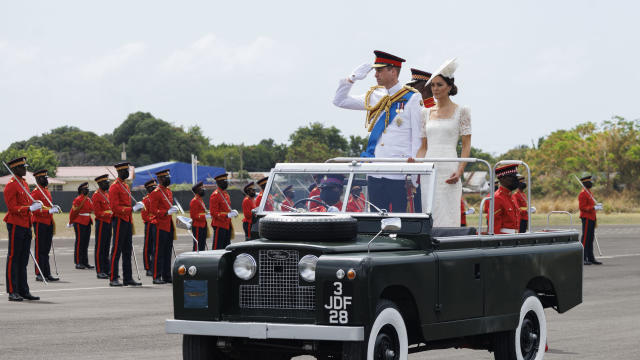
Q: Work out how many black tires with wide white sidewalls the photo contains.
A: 2